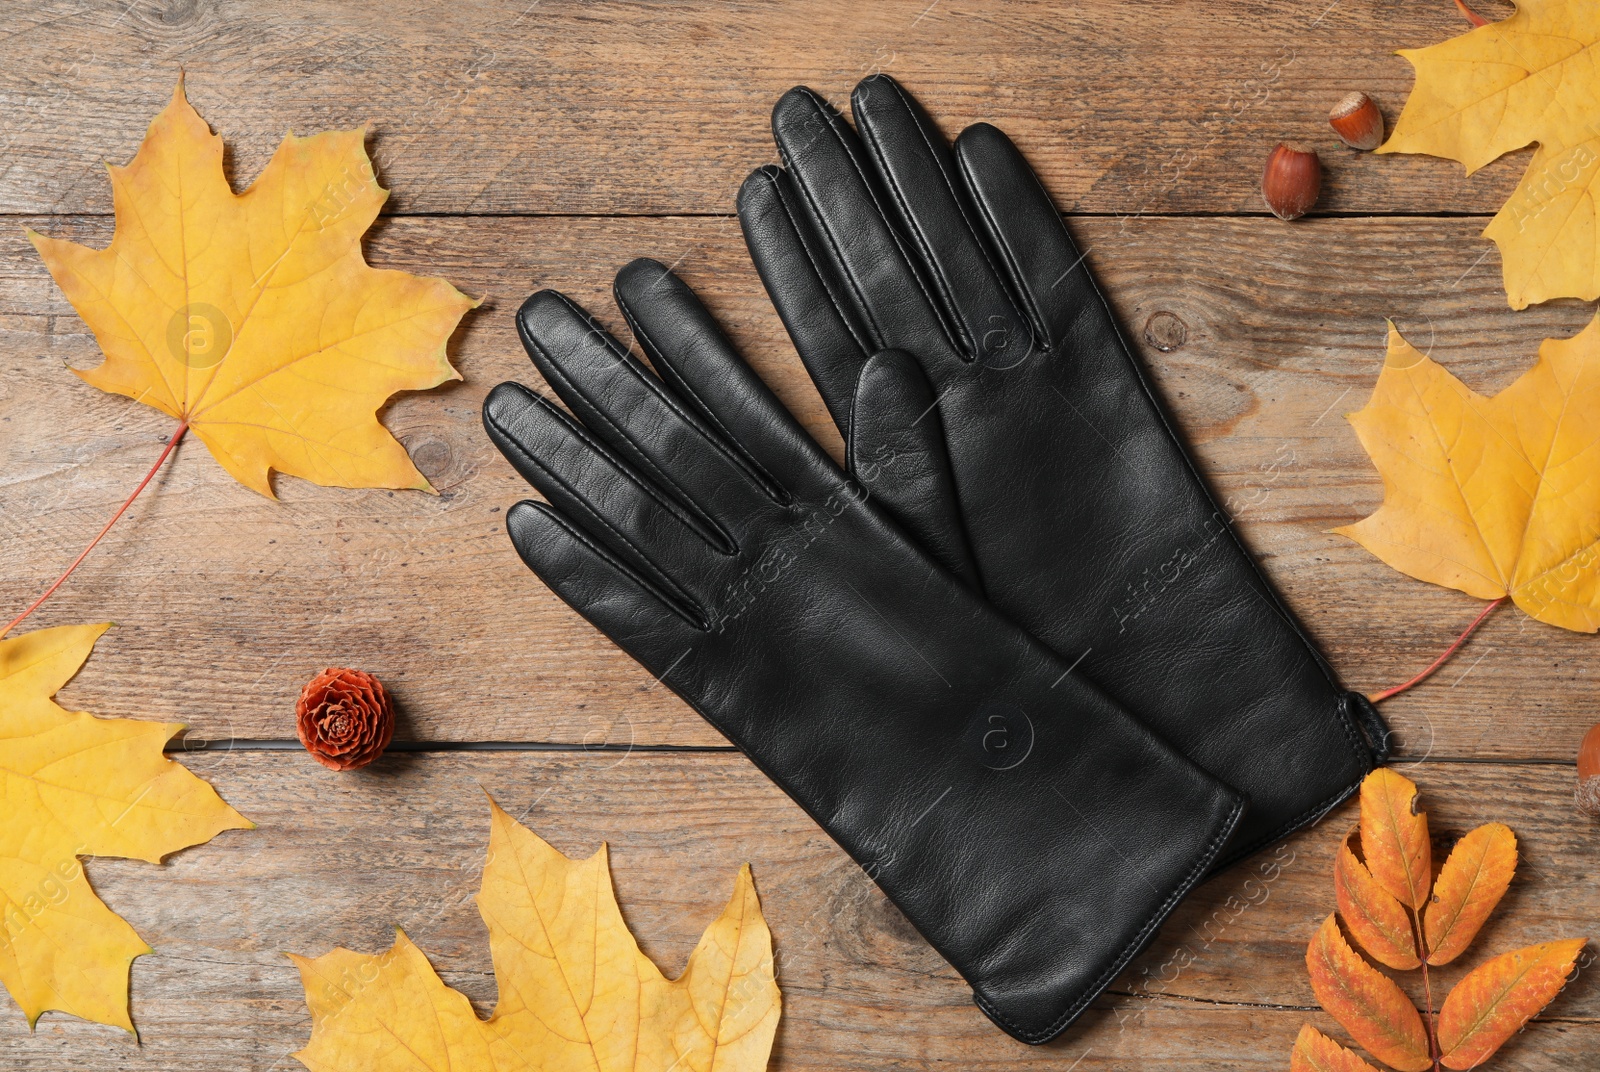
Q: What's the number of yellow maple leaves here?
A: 5